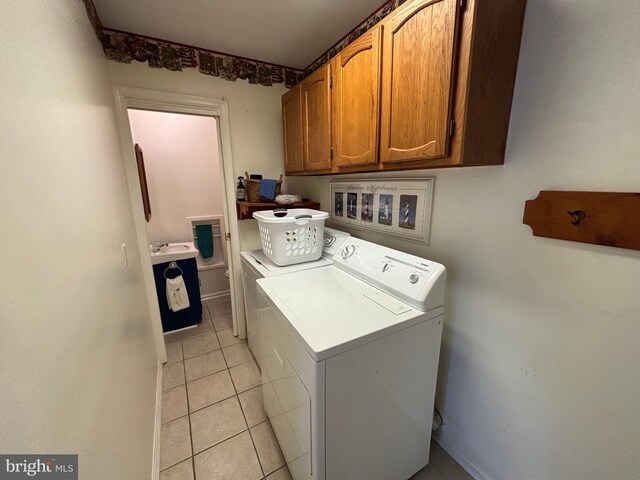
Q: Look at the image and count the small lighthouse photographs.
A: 5